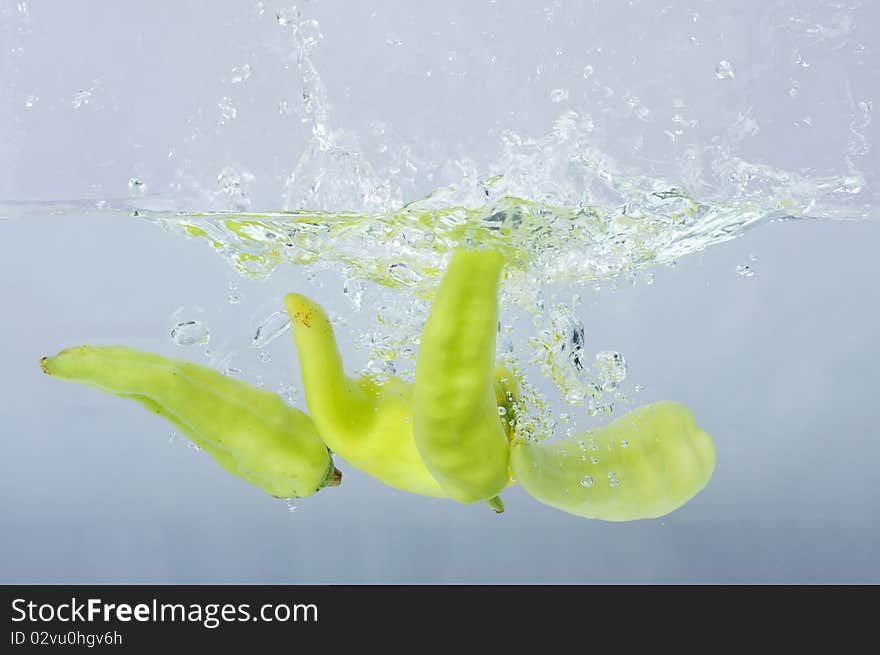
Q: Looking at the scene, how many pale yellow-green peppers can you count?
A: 4